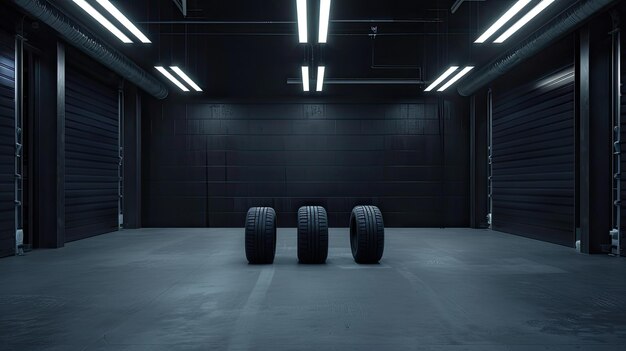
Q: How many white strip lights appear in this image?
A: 12